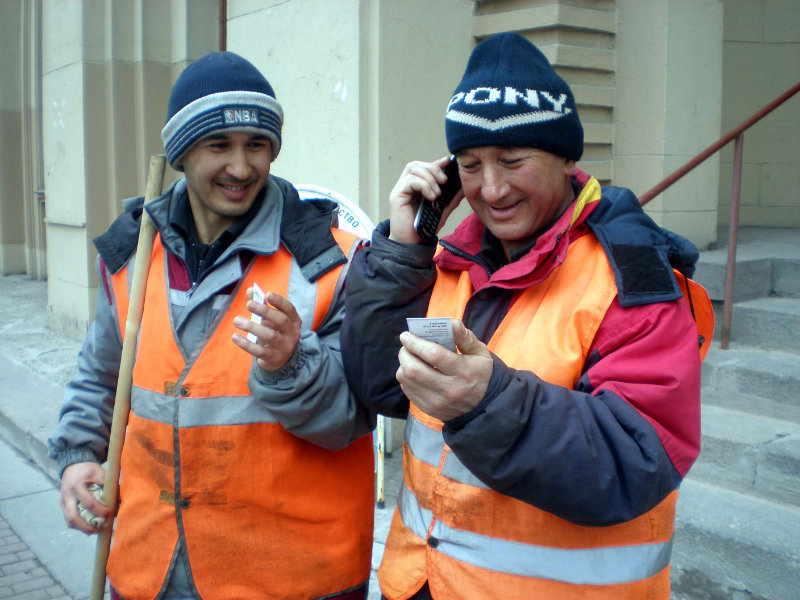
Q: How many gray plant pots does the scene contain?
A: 0